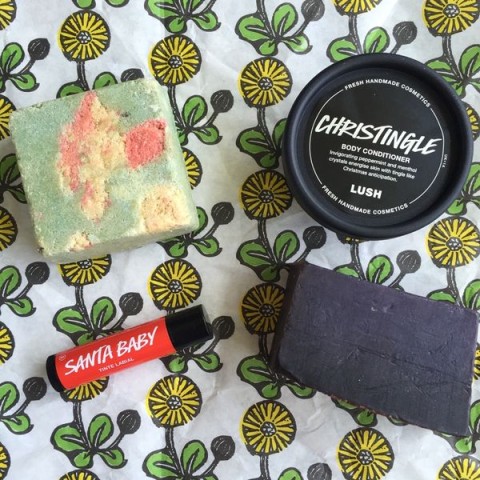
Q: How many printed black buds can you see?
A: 15